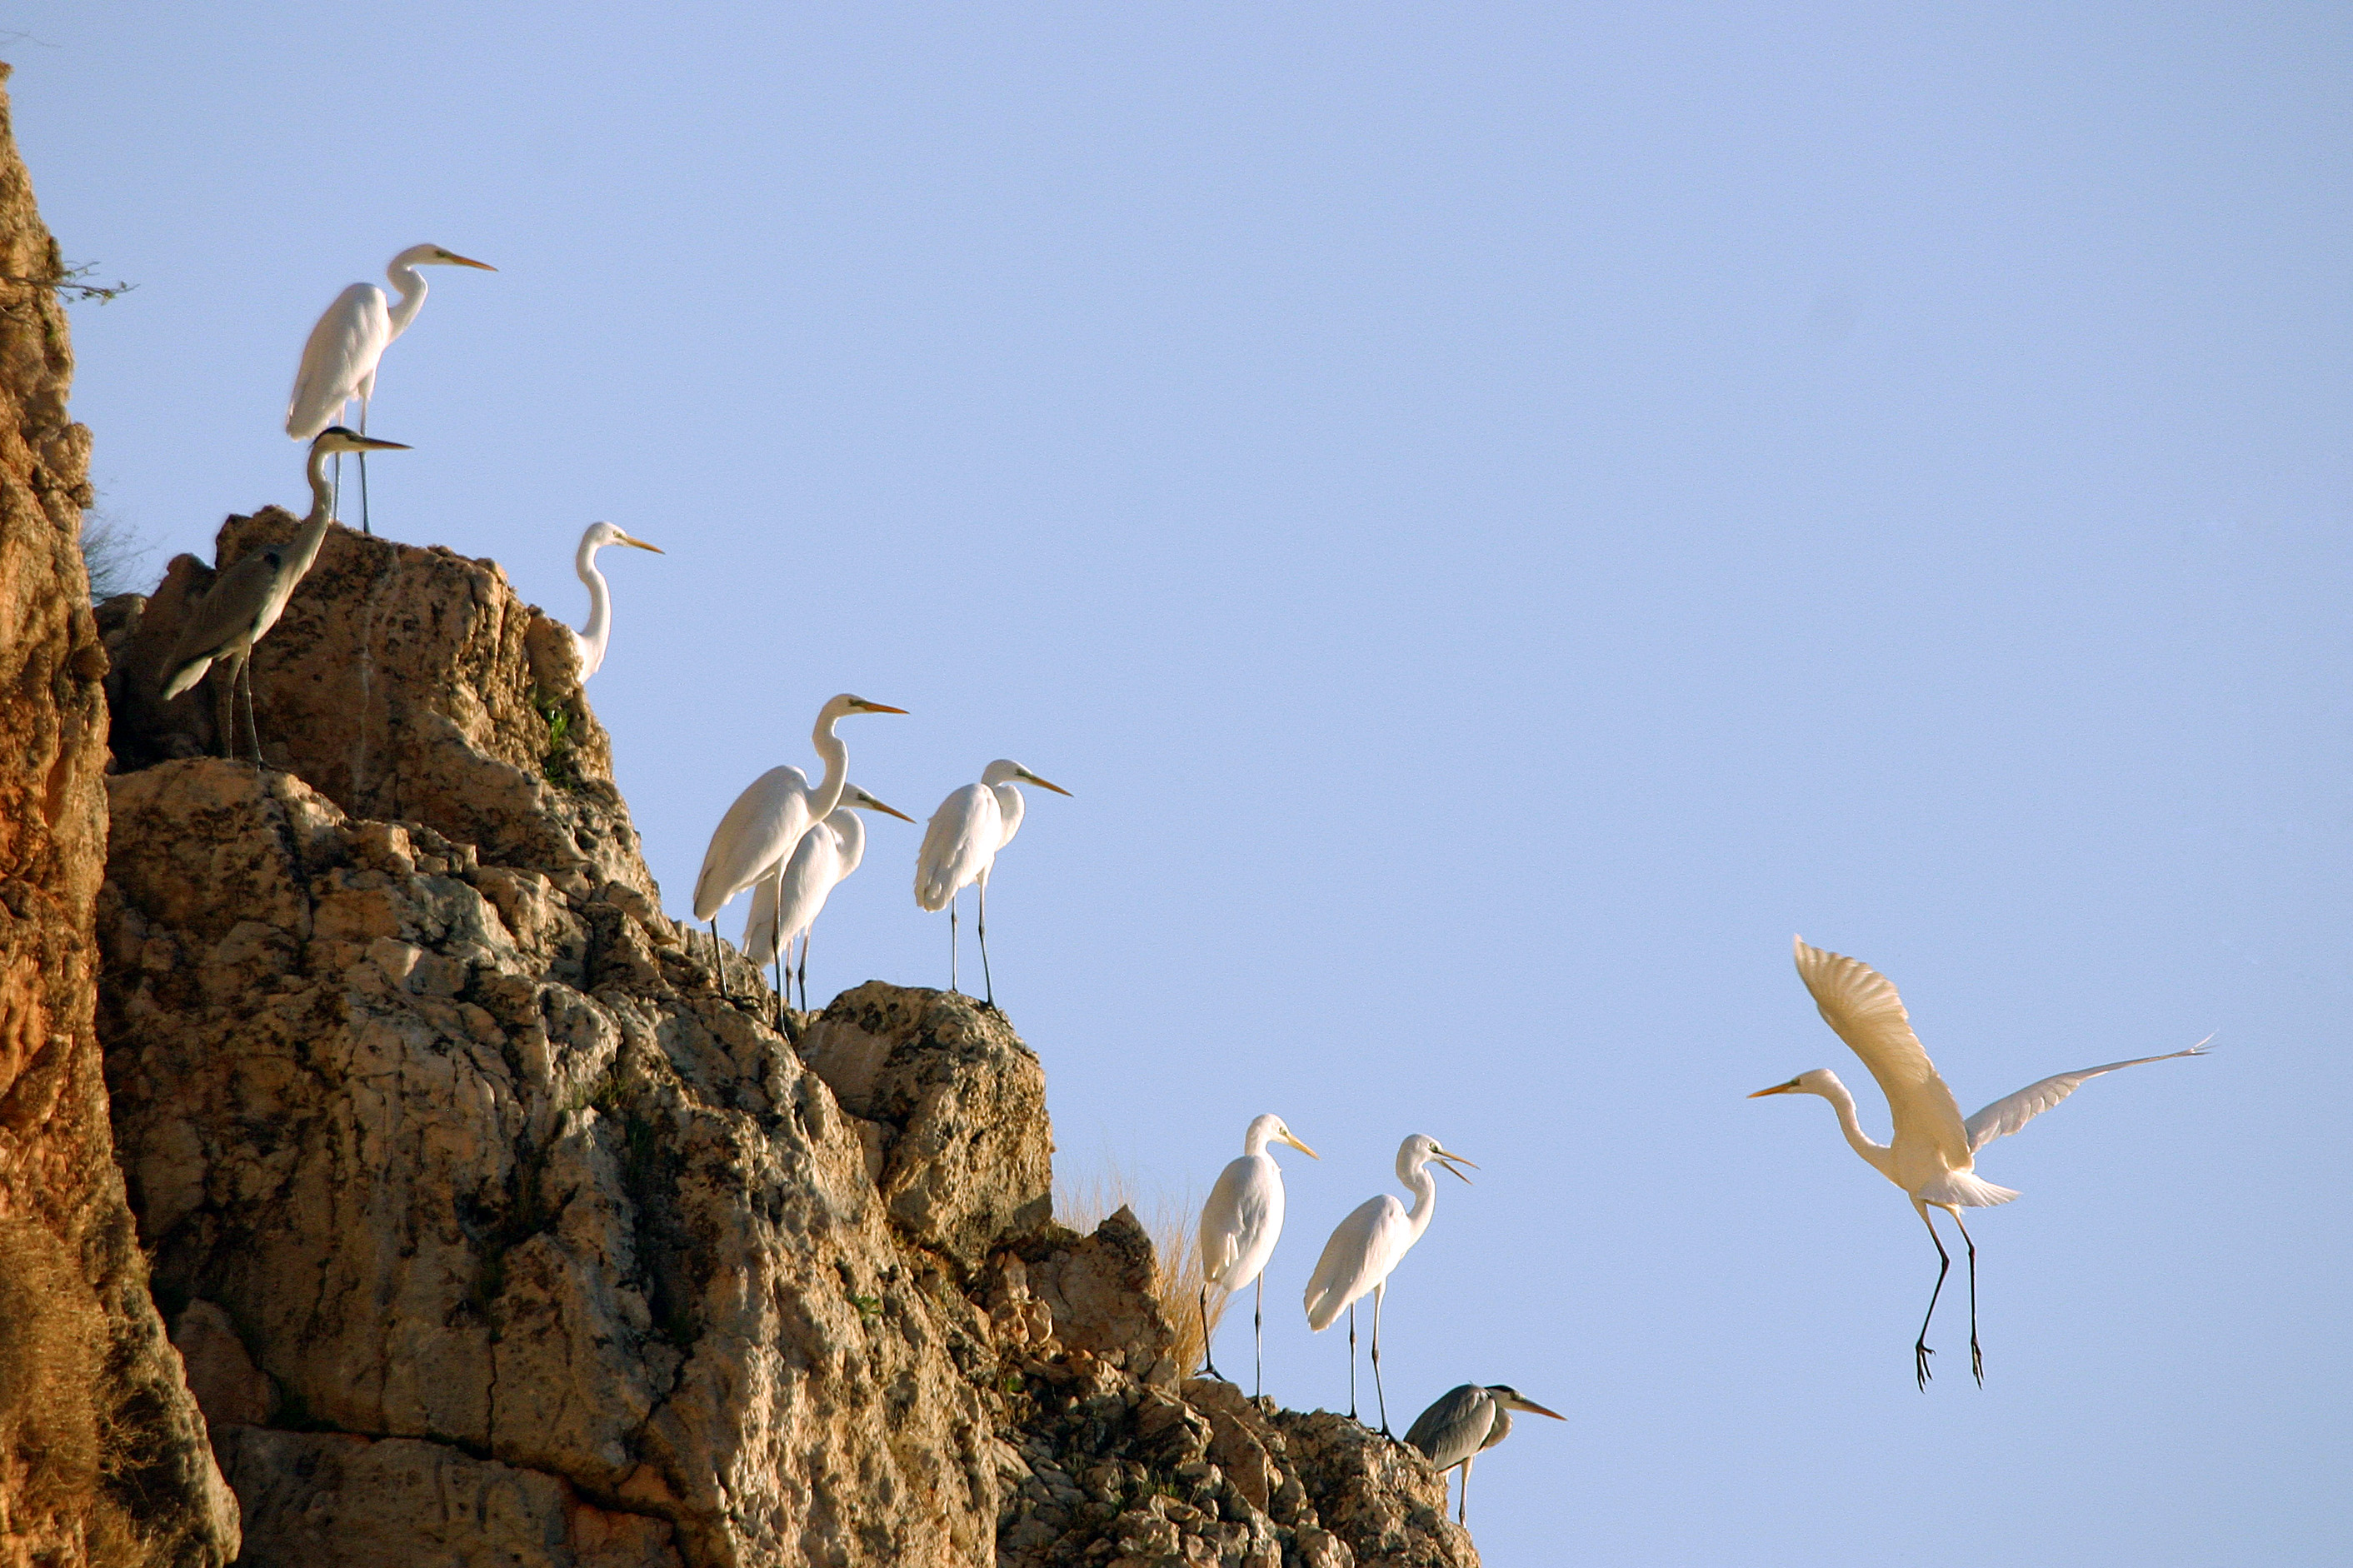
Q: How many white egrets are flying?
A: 1